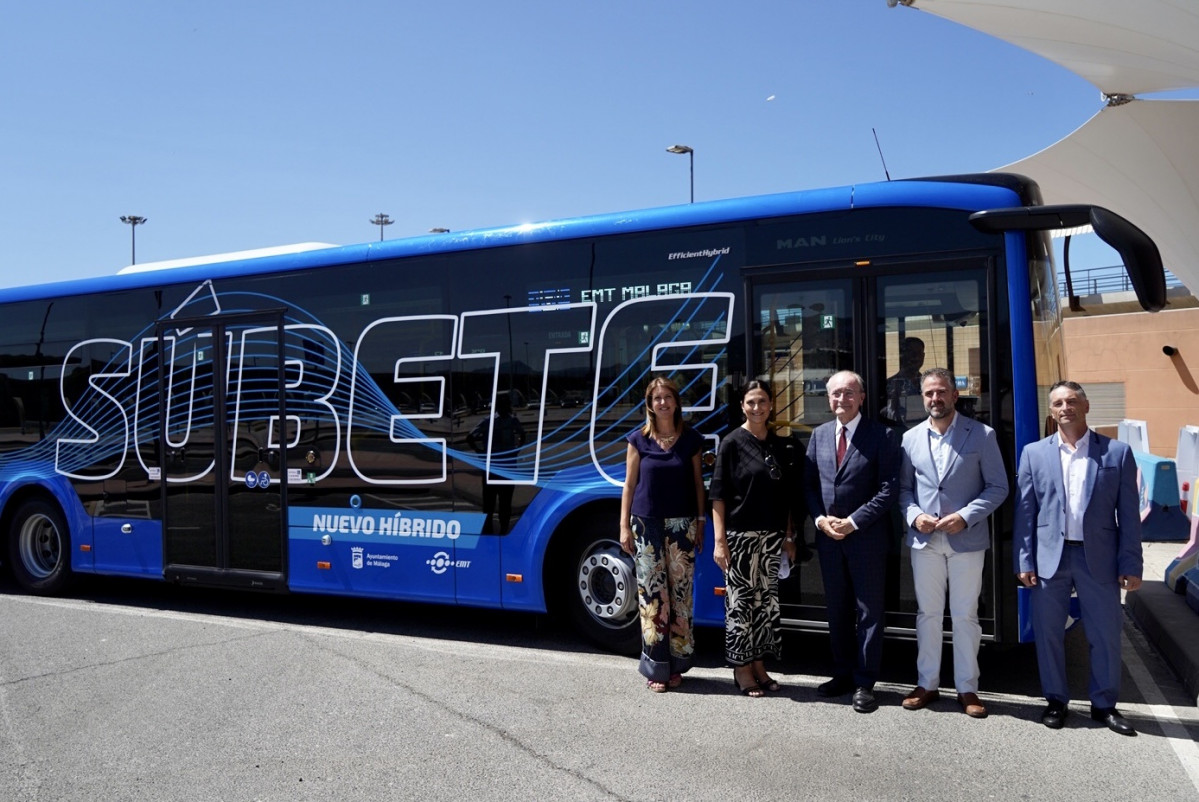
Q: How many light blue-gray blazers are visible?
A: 1